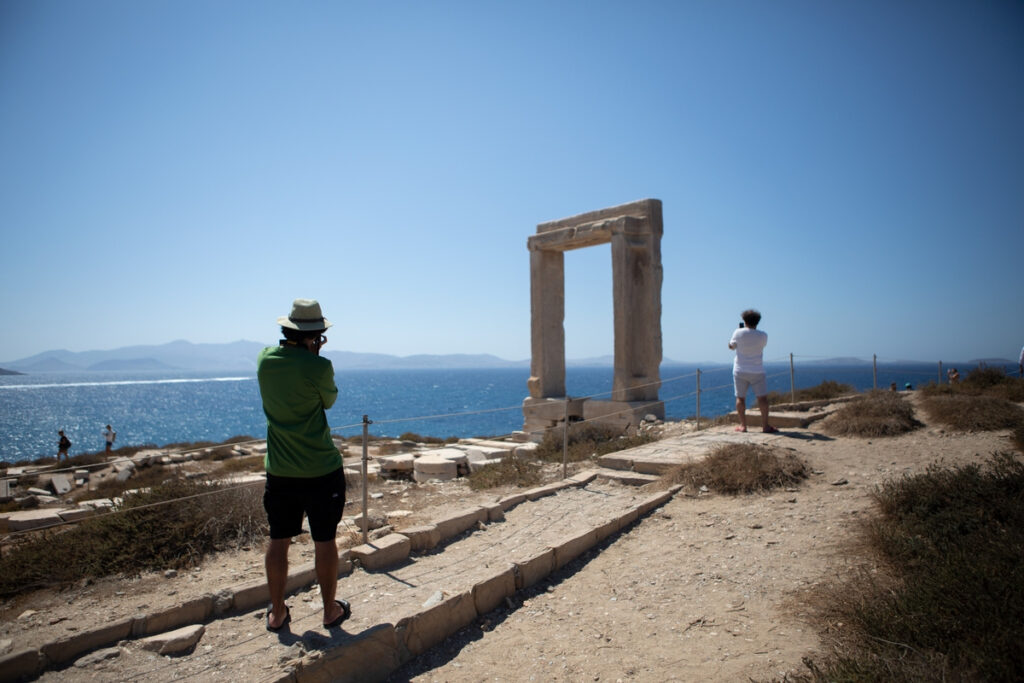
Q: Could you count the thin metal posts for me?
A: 6